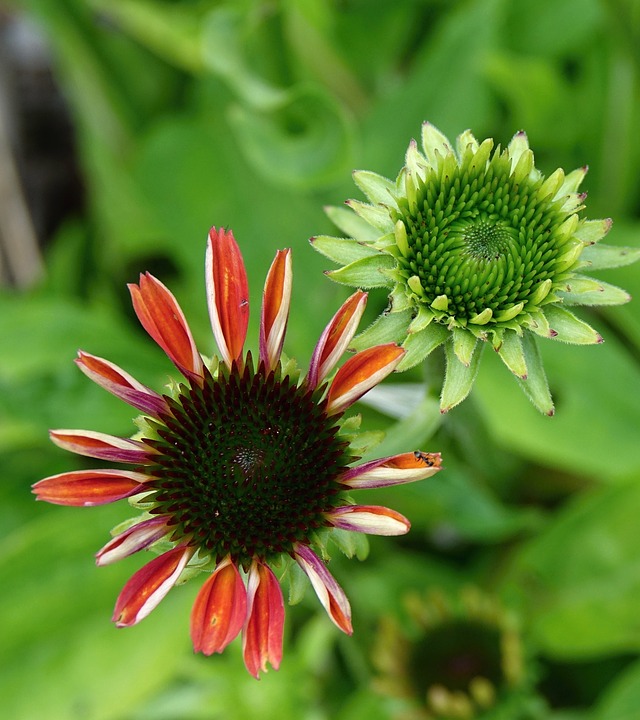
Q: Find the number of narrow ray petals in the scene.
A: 15